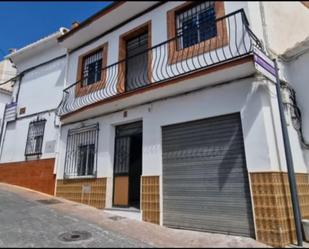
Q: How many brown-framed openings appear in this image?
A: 3